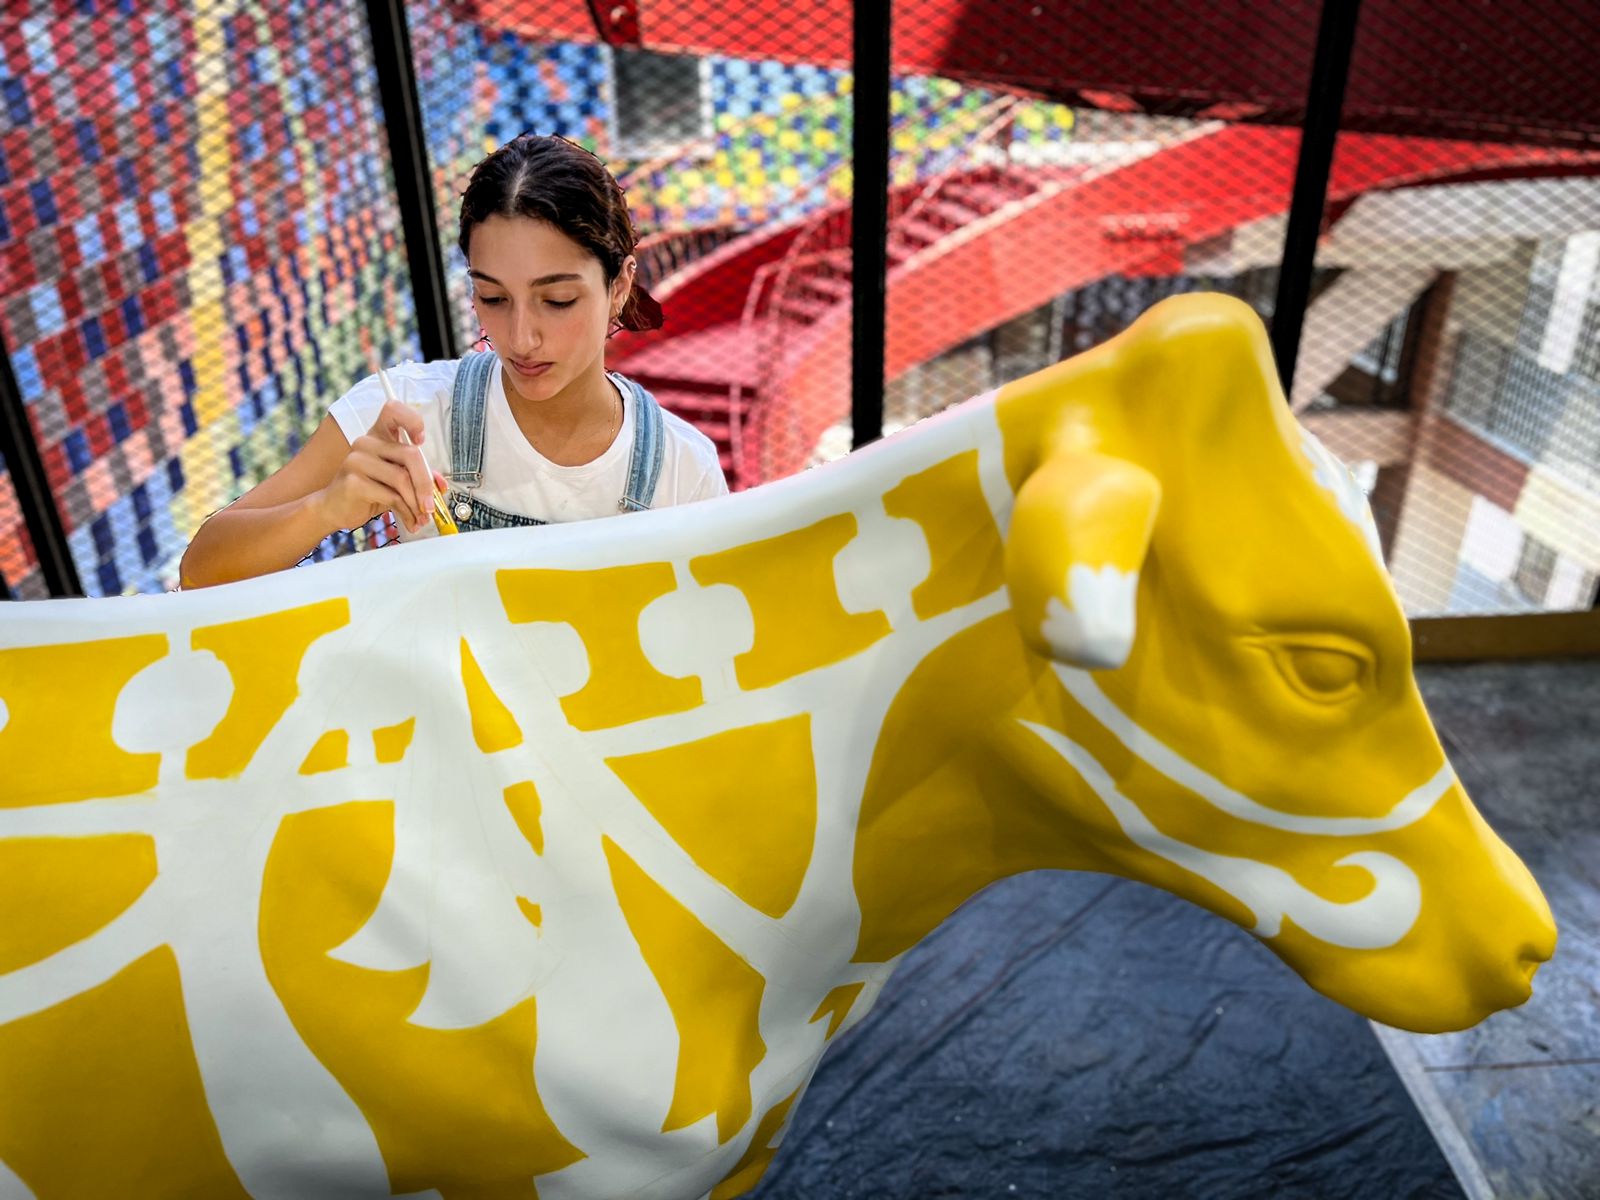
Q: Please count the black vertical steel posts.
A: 4